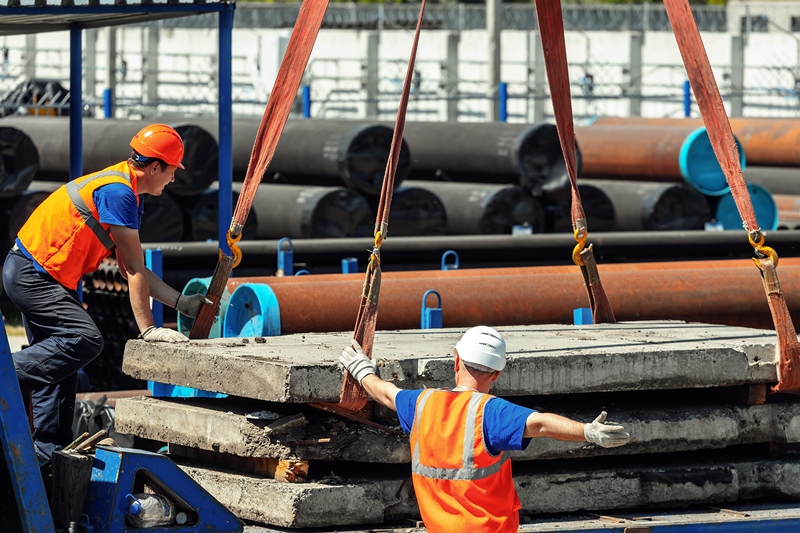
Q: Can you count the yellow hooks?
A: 4